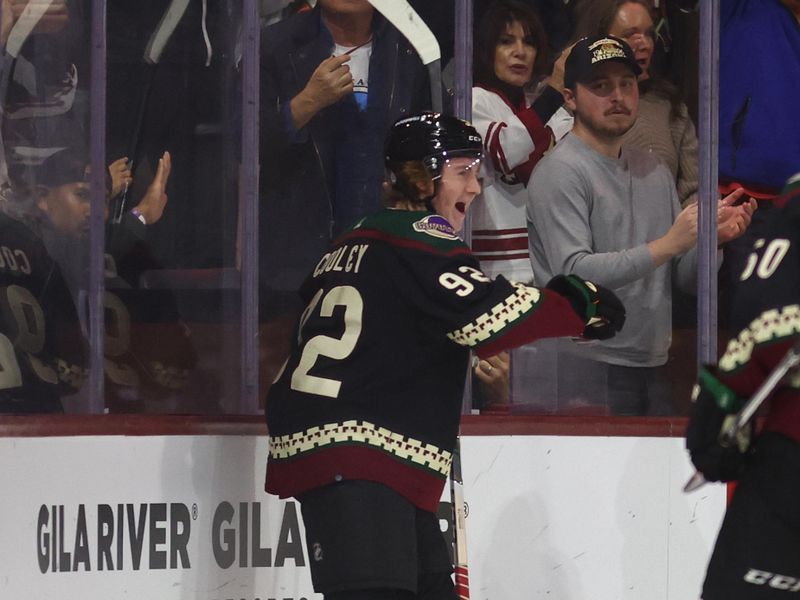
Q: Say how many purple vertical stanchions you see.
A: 4